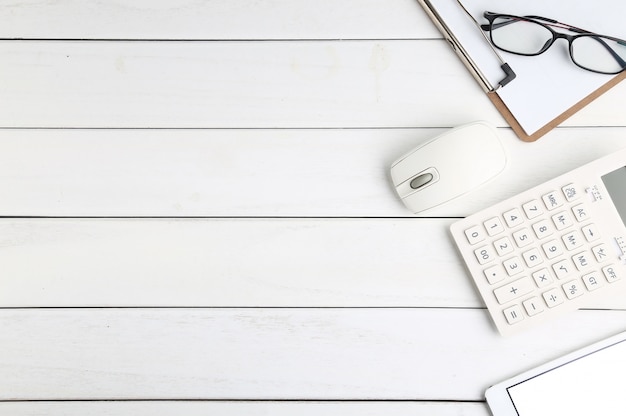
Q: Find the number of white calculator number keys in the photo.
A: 11